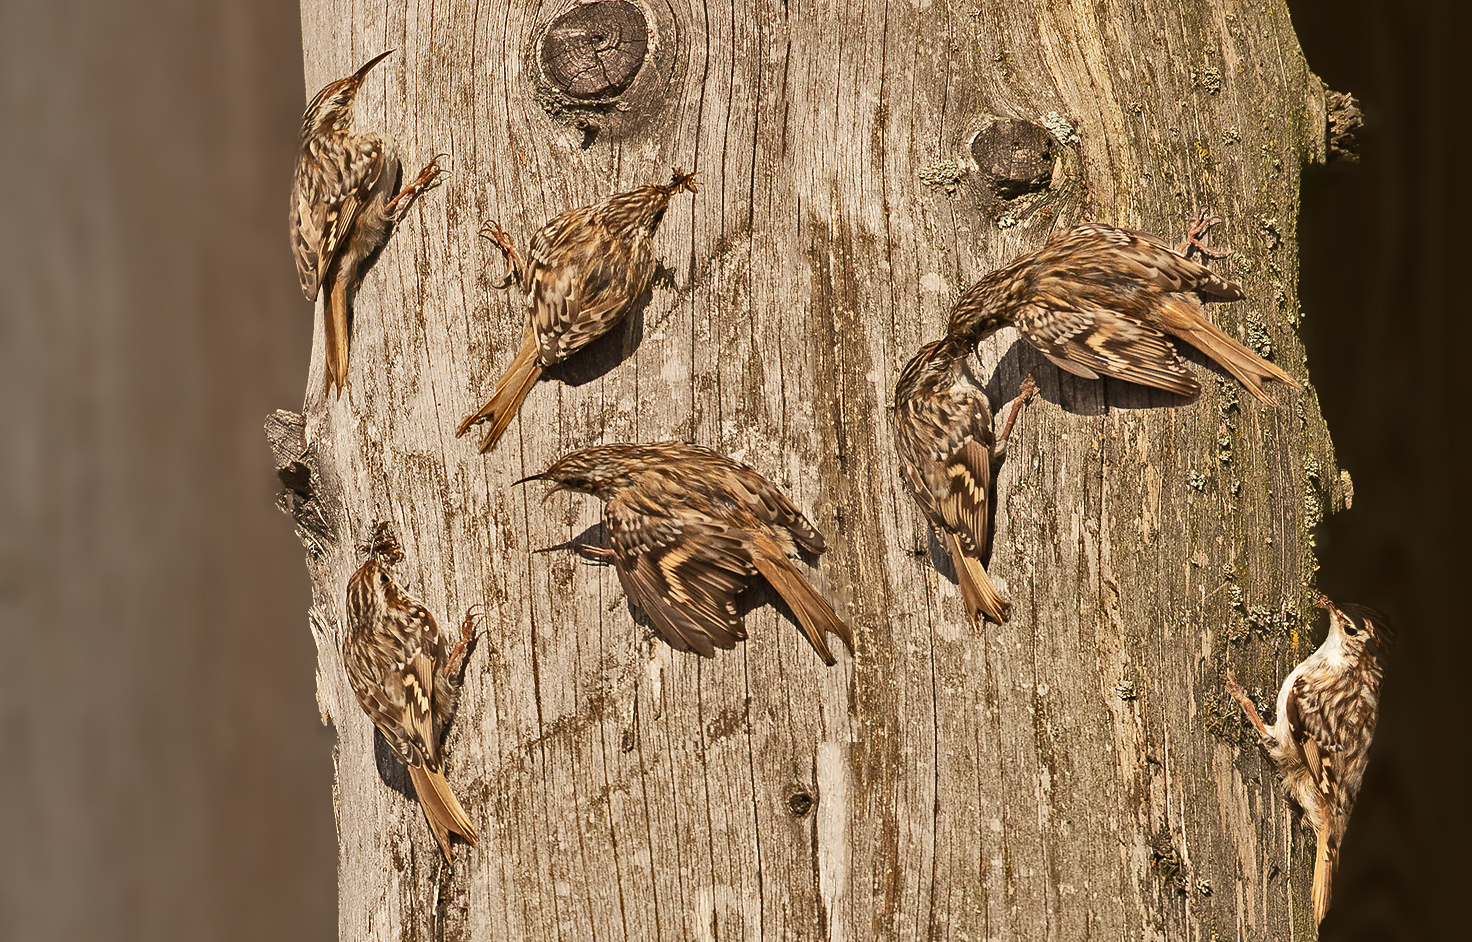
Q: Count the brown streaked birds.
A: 7